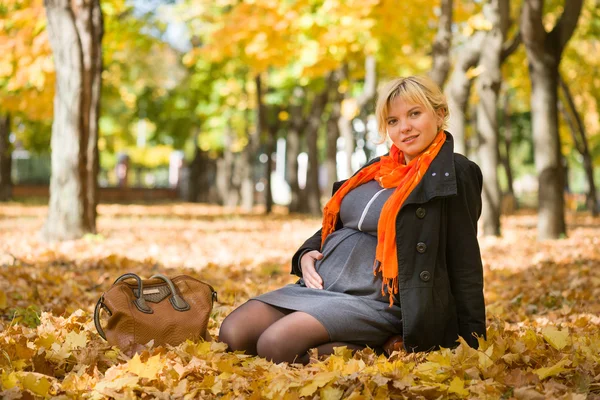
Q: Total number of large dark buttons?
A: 3